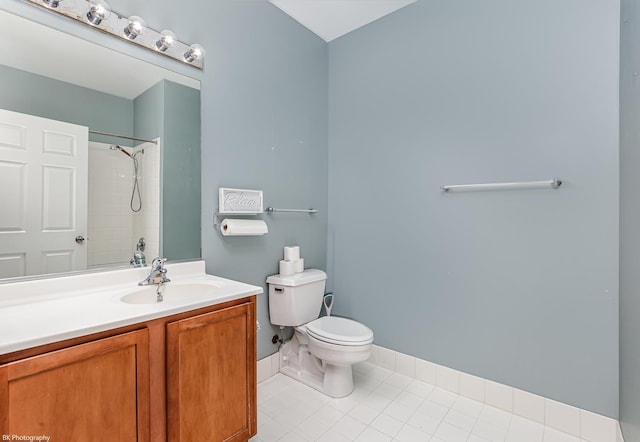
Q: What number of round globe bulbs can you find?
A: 5